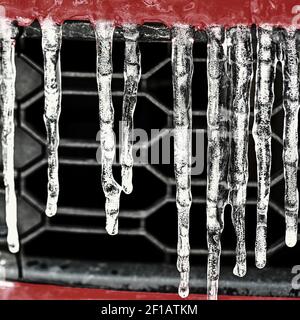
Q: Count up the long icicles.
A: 9